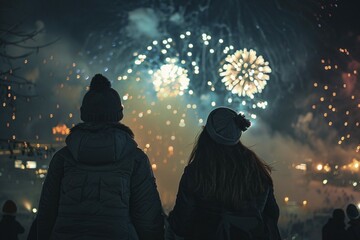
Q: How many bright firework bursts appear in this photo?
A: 2